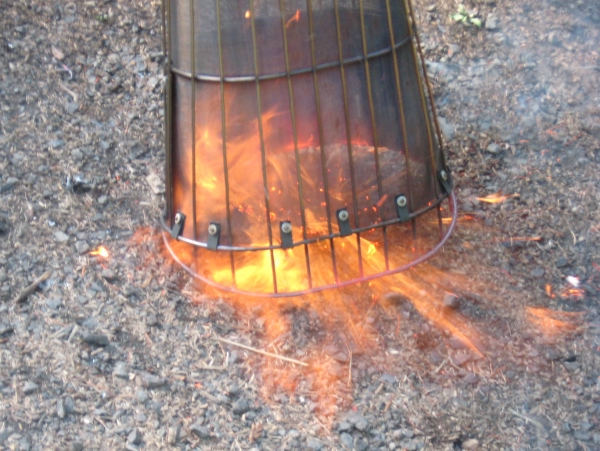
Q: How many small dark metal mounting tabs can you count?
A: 6